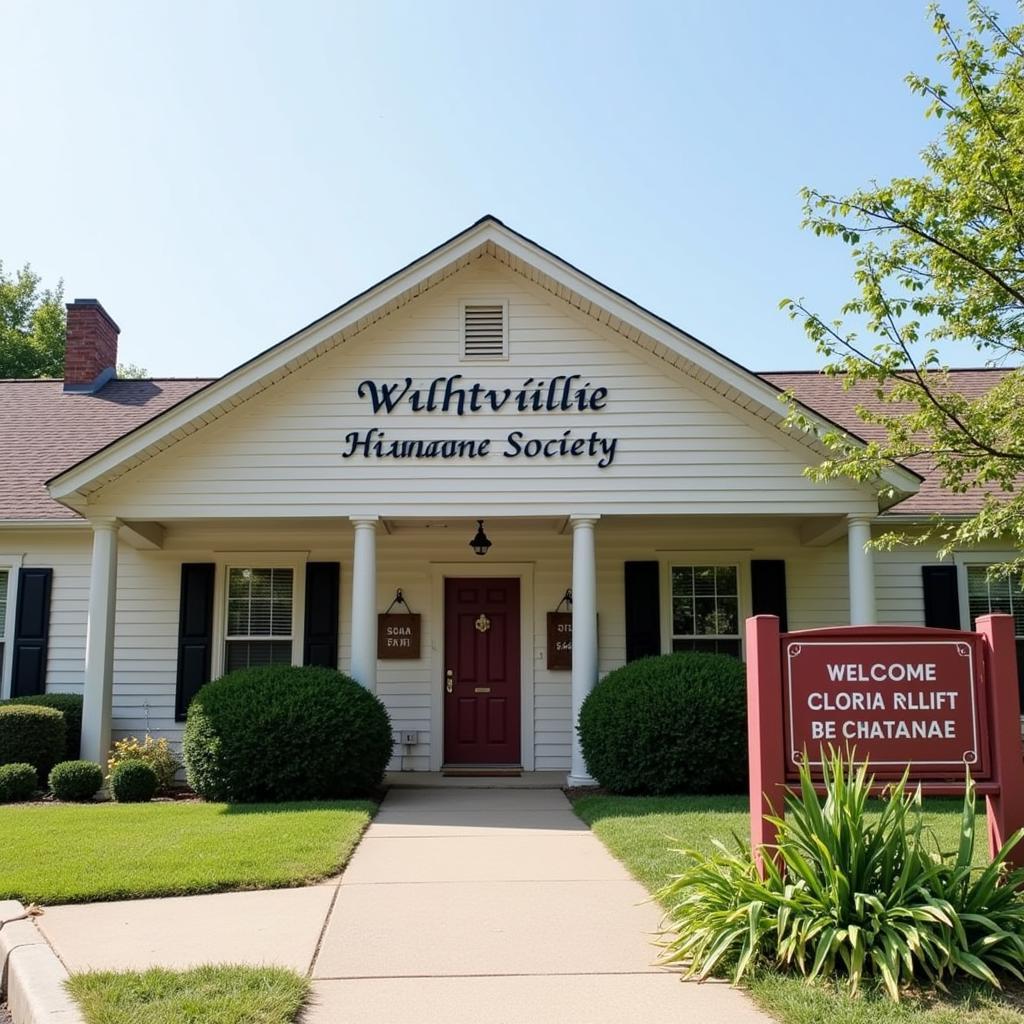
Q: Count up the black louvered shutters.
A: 6